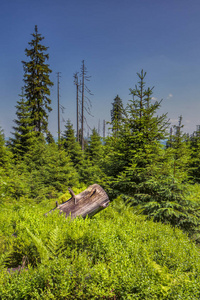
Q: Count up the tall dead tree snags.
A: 3